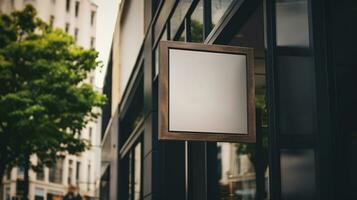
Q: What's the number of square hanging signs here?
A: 1